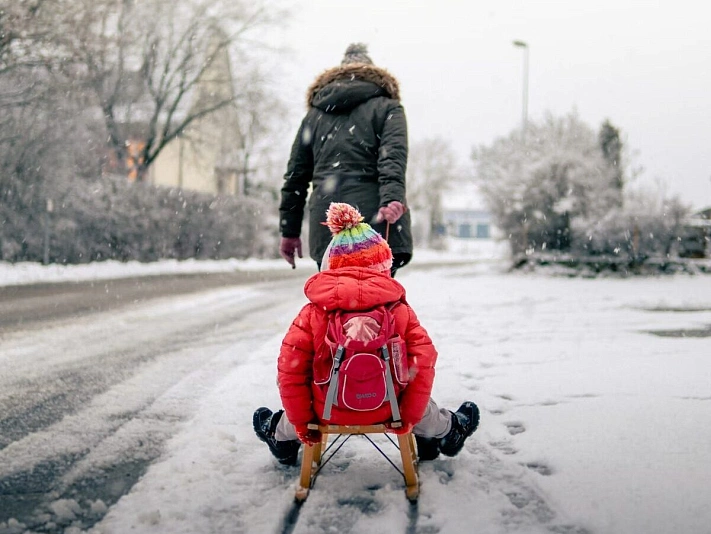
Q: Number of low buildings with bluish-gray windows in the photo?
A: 1